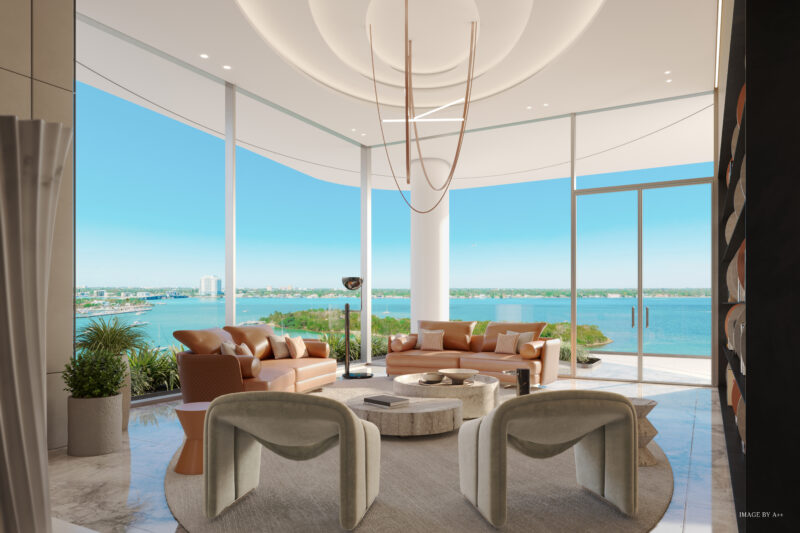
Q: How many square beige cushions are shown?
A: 8